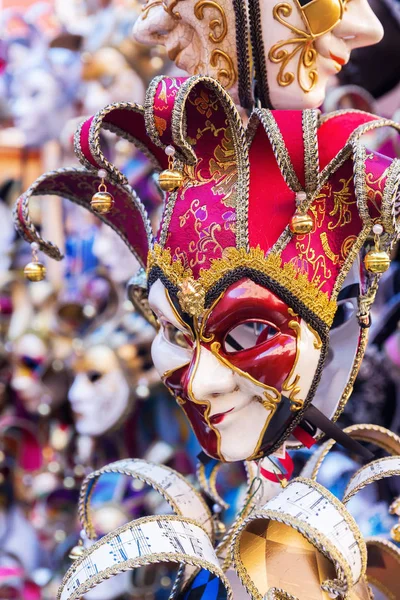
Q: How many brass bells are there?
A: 5